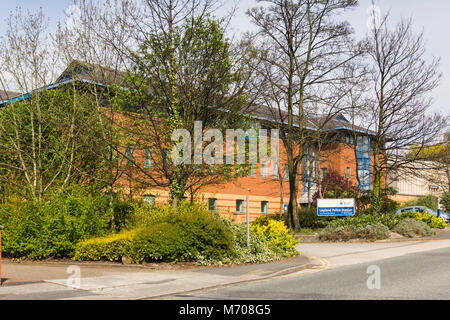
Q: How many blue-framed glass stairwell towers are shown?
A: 2